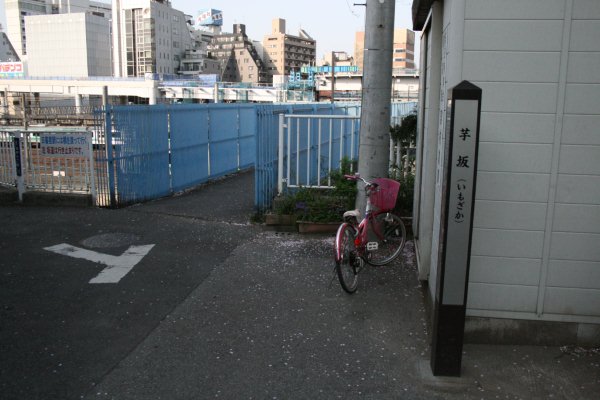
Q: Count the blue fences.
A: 2